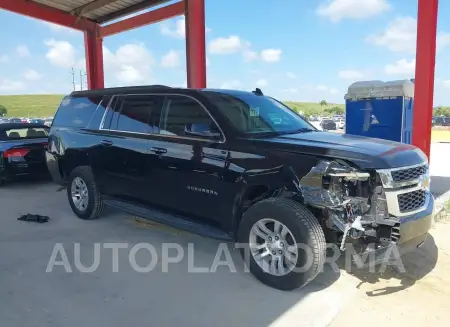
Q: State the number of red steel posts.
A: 3